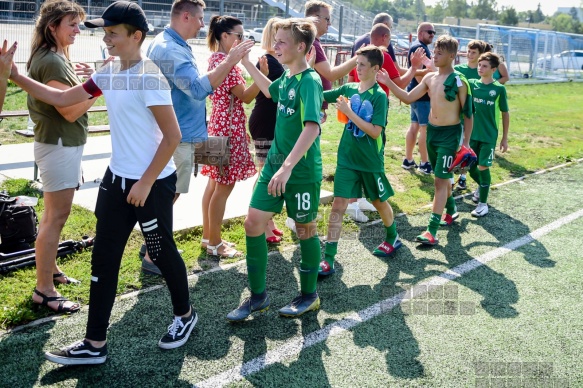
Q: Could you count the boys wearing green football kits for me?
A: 5